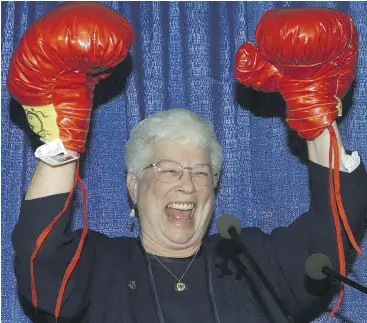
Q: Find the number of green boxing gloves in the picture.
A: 0